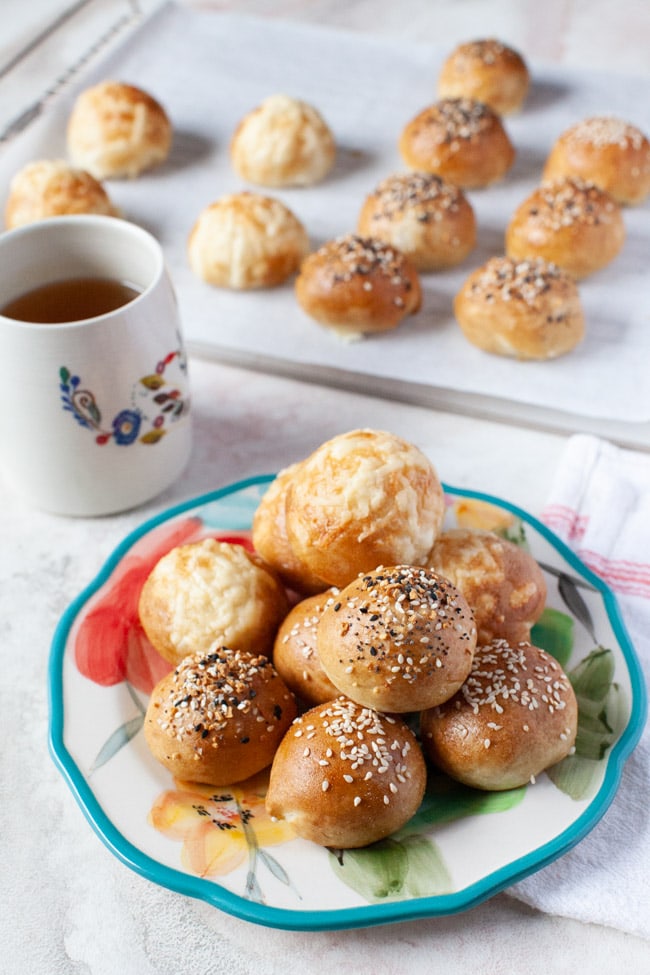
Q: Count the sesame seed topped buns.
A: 12